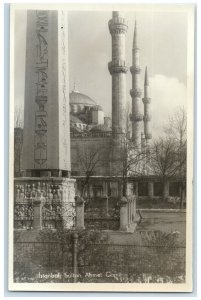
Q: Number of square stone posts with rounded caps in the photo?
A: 3